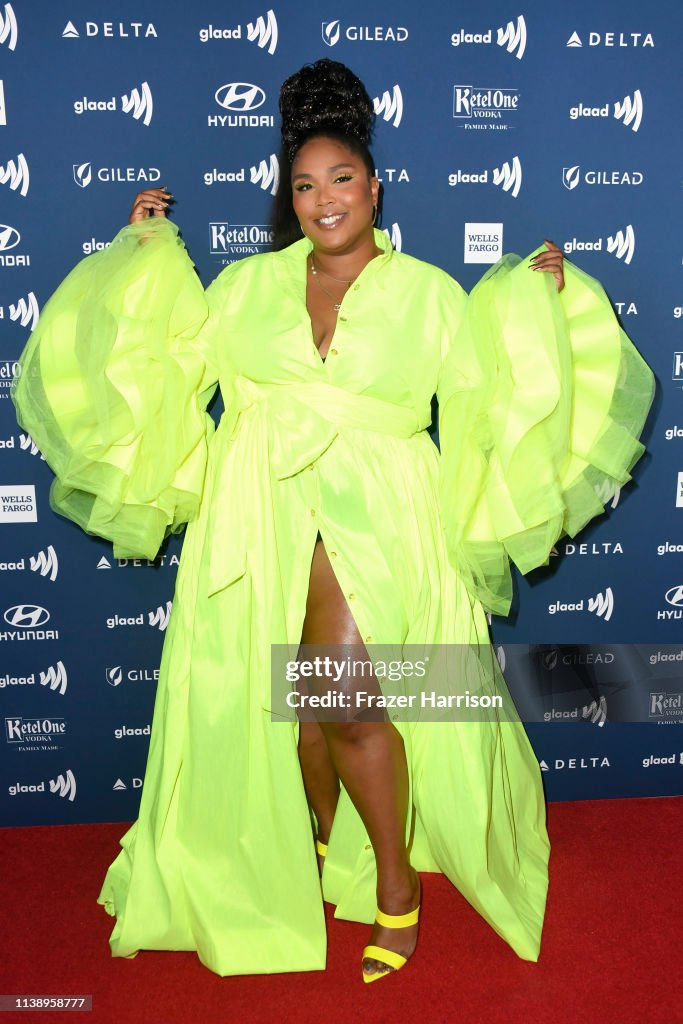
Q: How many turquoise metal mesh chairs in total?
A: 0